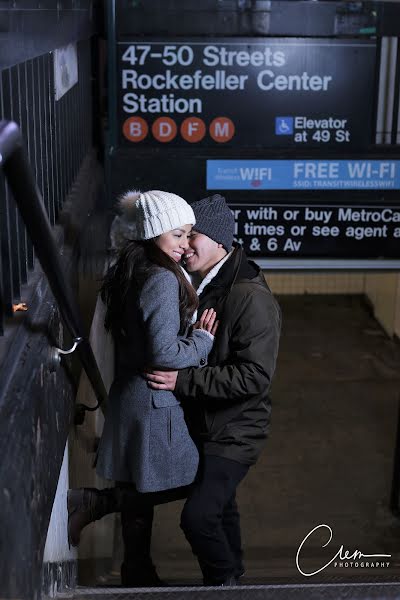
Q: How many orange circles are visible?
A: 4